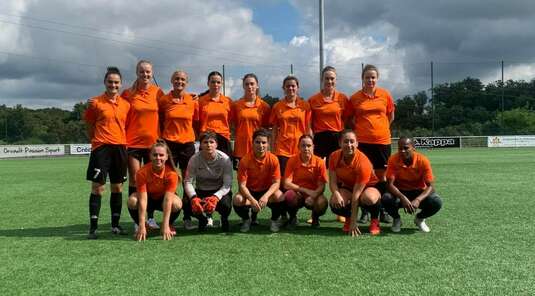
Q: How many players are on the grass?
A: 14